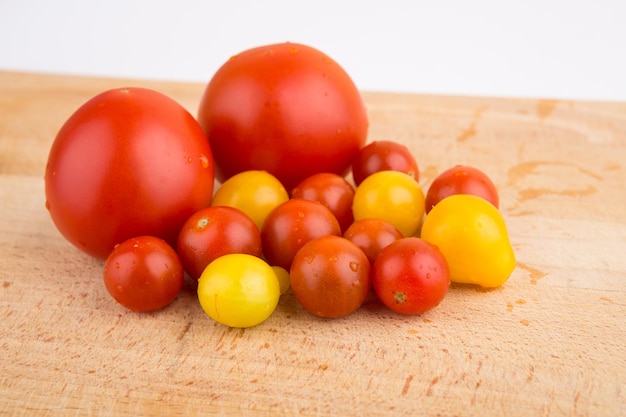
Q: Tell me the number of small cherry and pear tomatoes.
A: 13